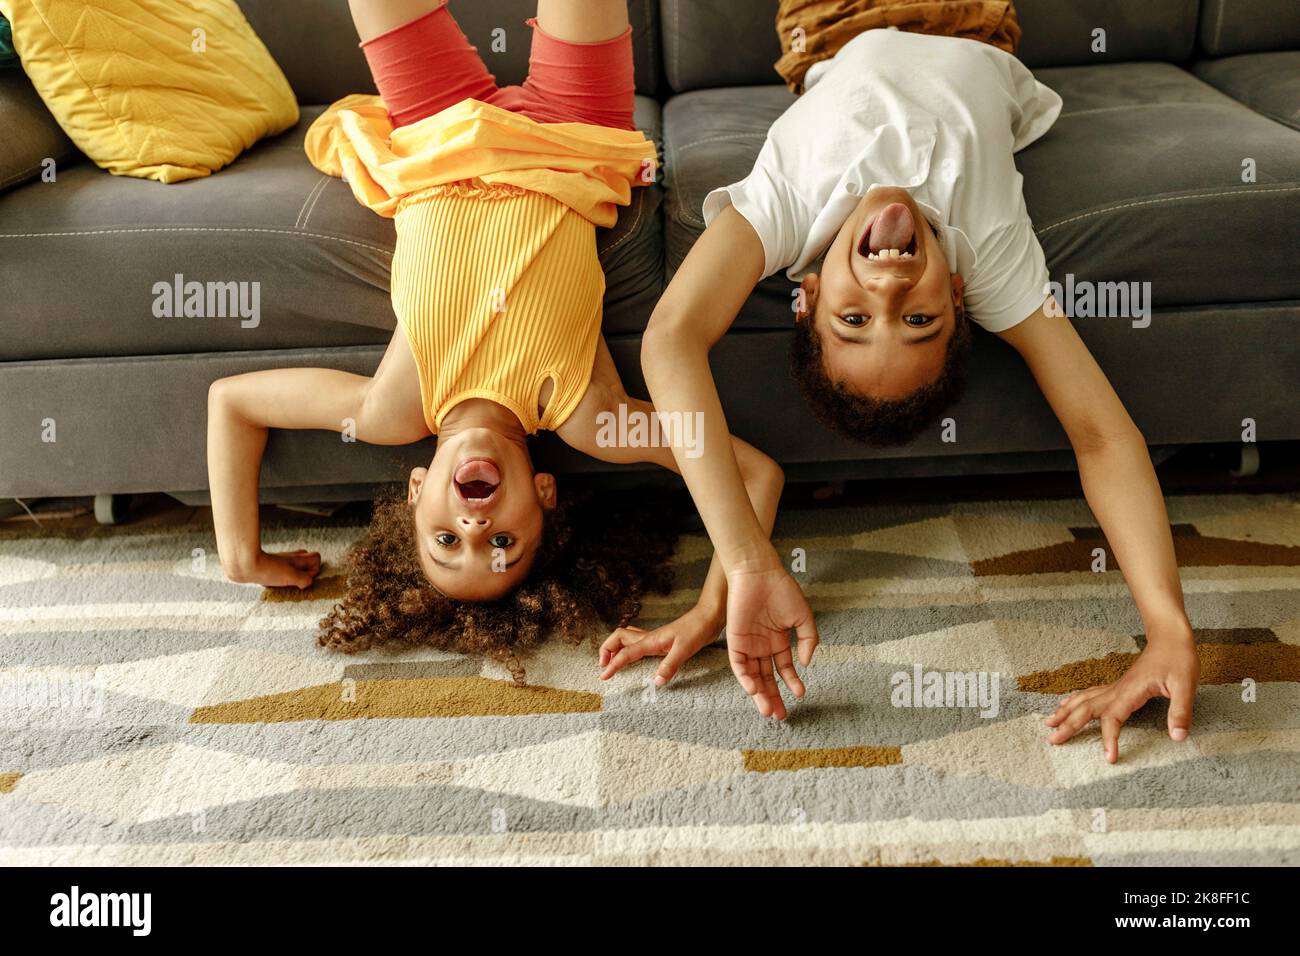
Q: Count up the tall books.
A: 0